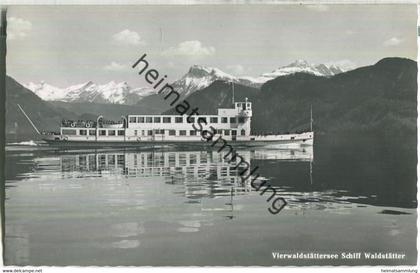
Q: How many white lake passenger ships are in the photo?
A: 1